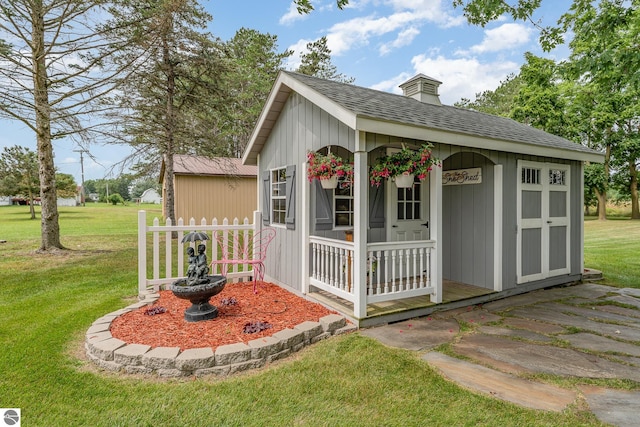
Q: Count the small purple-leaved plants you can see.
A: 3